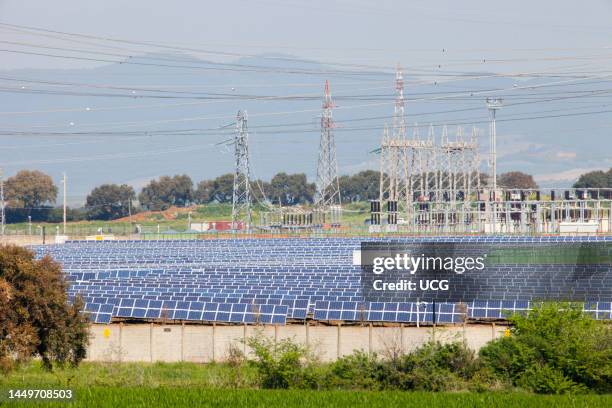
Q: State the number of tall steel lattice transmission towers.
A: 3